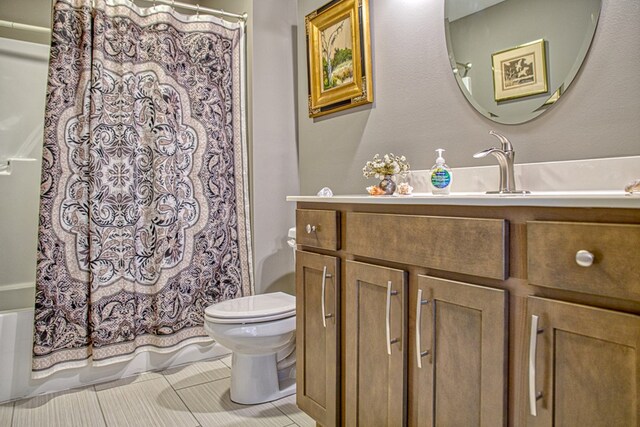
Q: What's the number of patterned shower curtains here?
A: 1